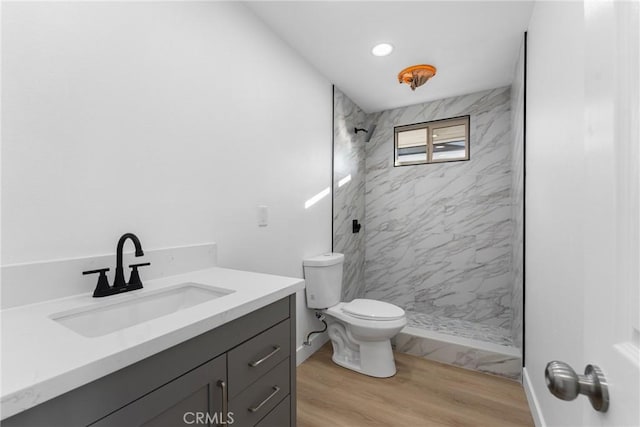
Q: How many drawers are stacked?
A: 3